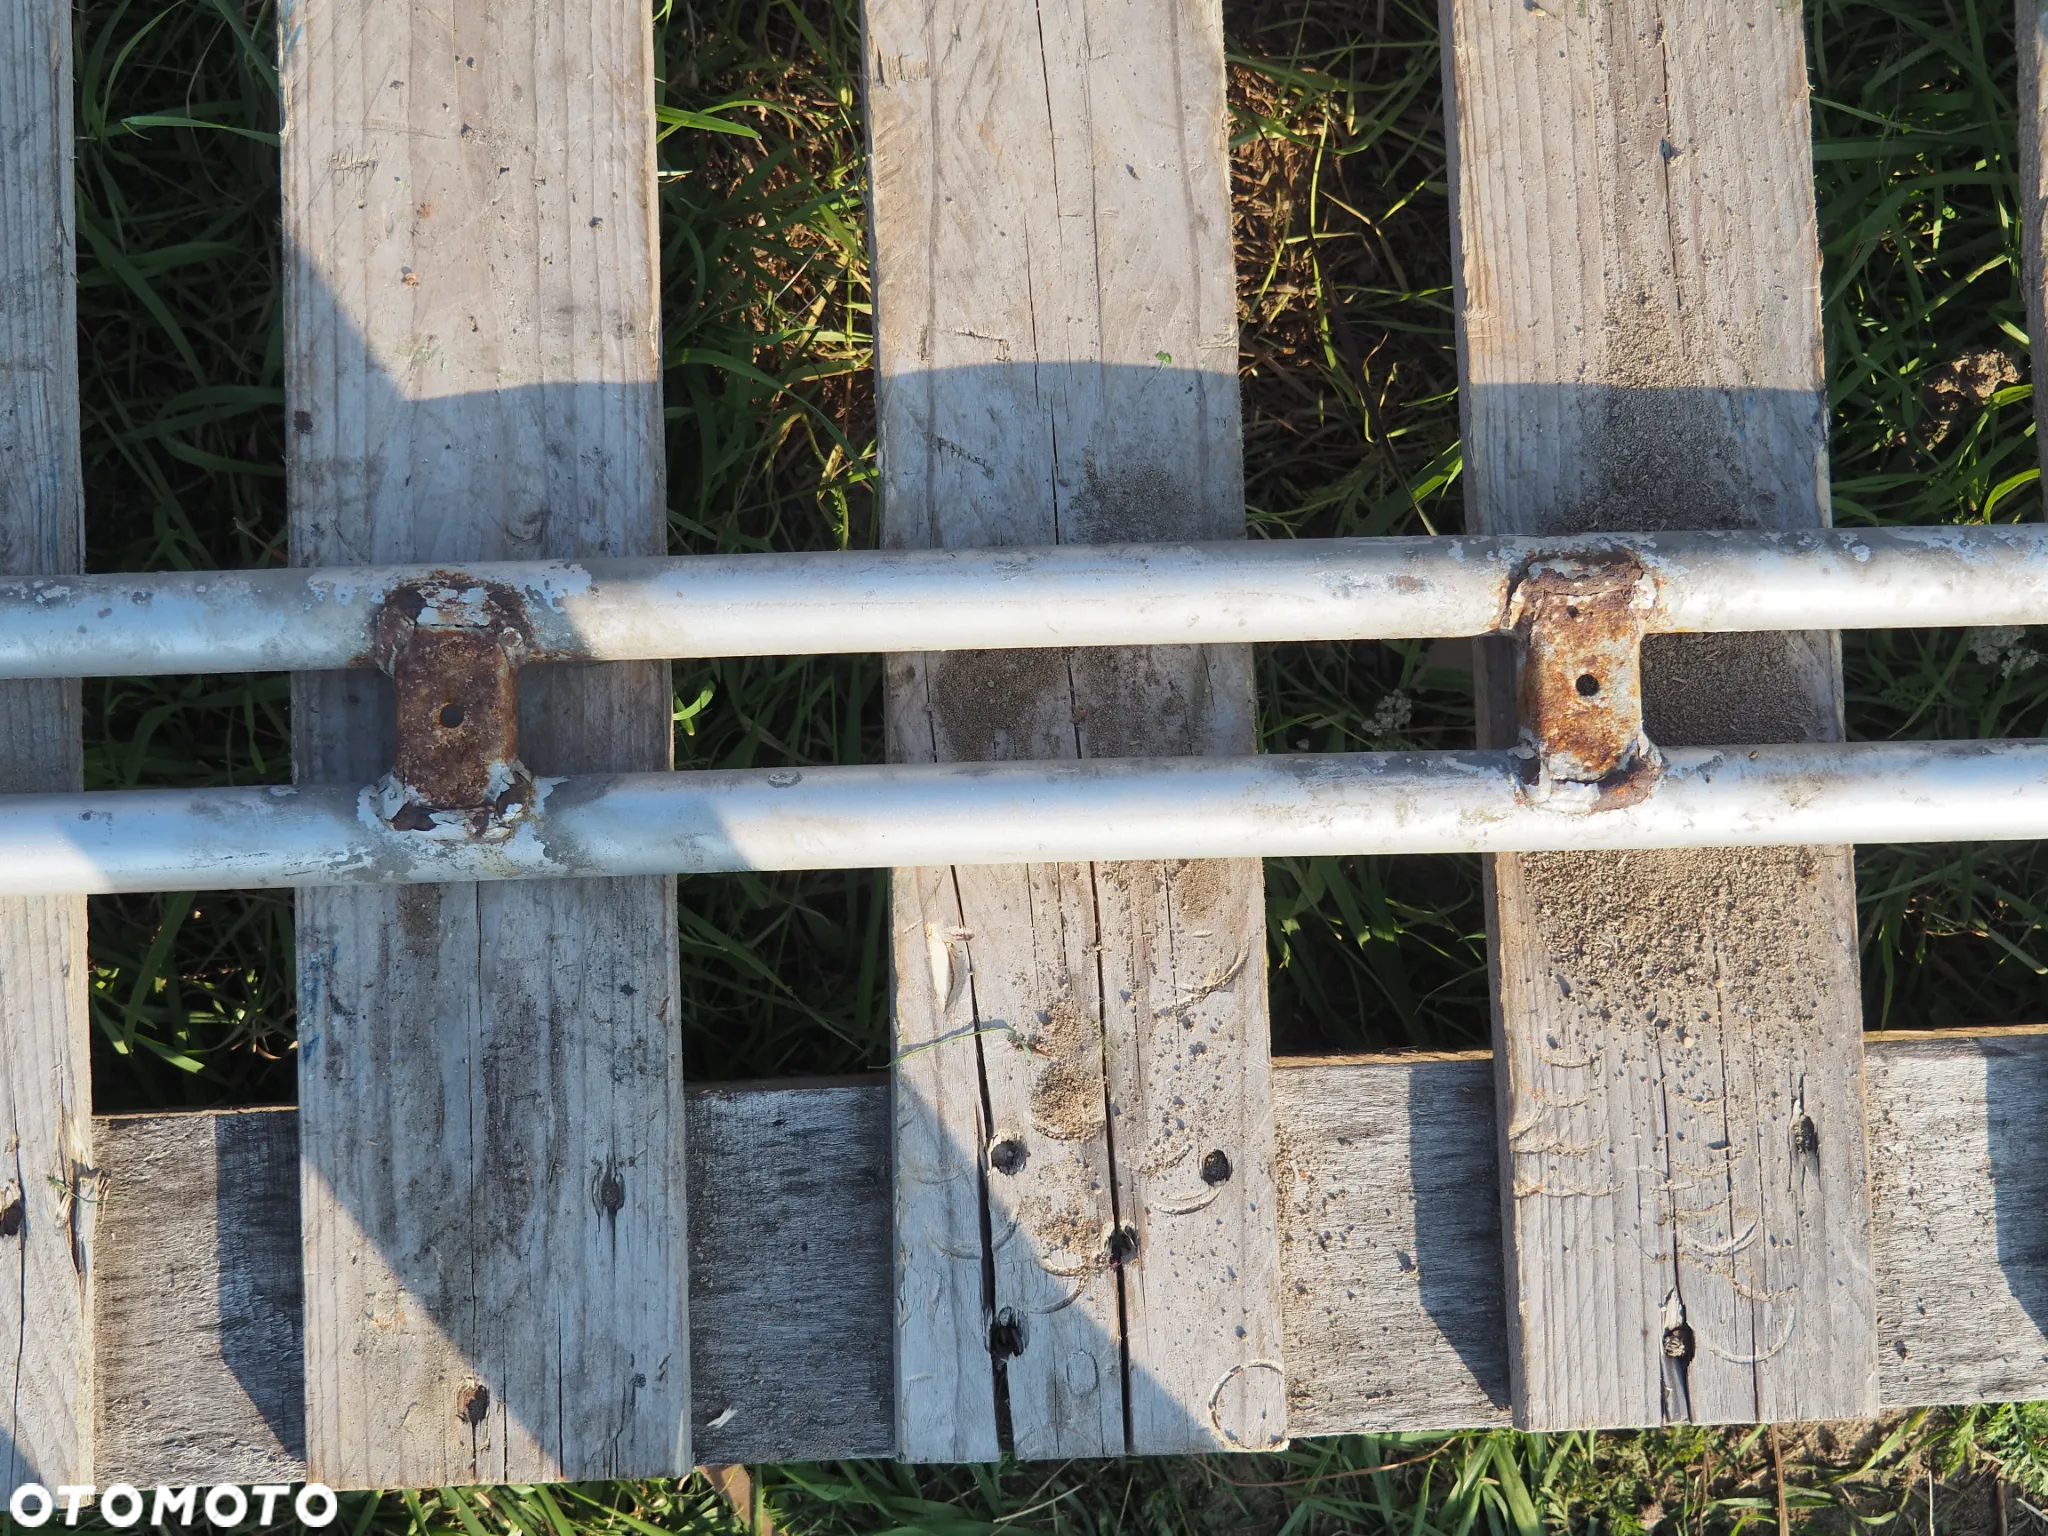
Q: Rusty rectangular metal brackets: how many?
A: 2